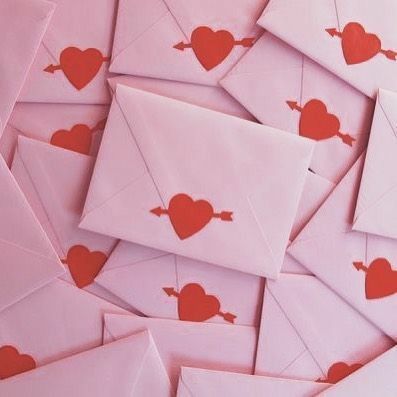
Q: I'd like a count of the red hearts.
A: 11